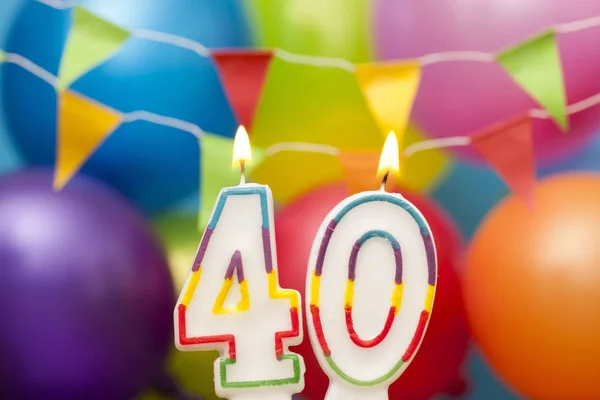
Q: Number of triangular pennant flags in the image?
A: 8